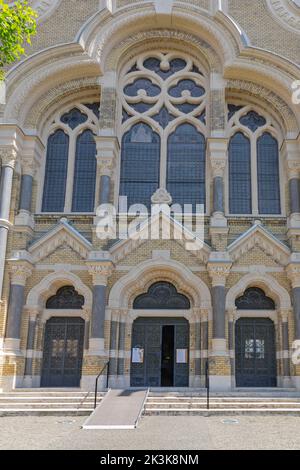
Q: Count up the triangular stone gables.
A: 3